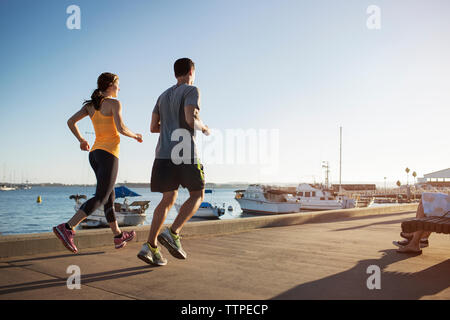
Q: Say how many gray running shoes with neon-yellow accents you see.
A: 2